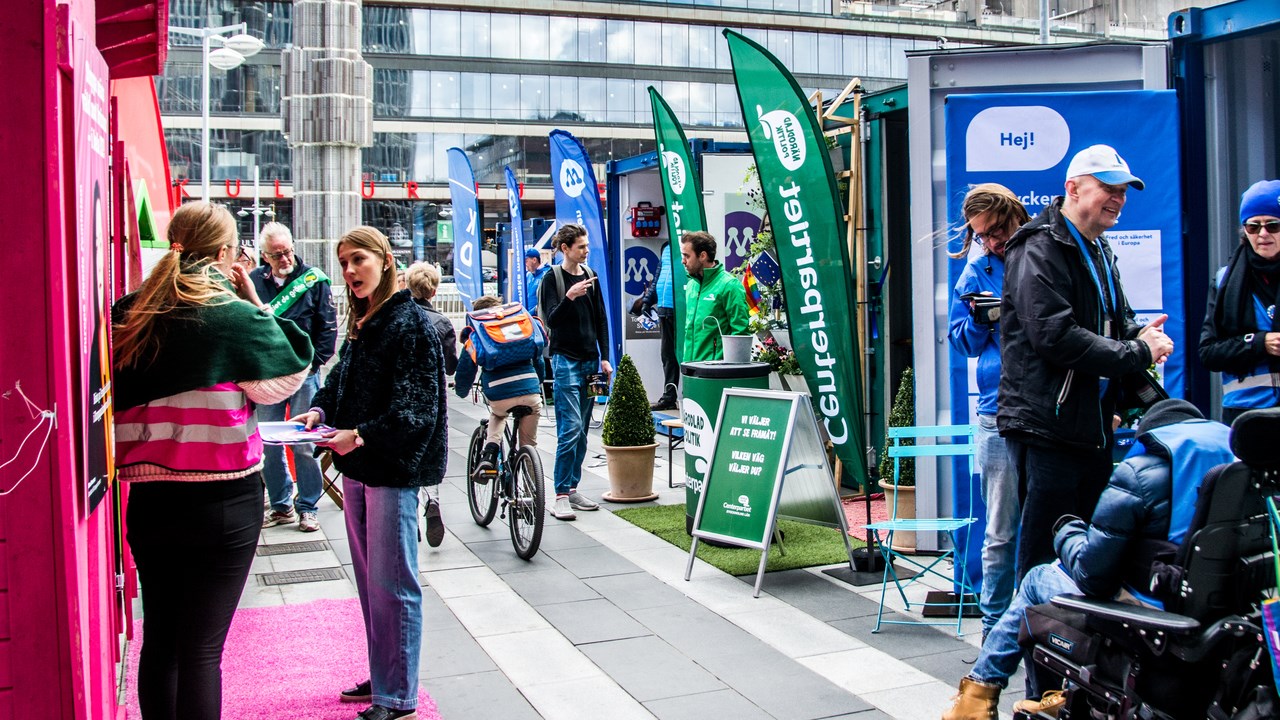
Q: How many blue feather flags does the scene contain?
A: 3